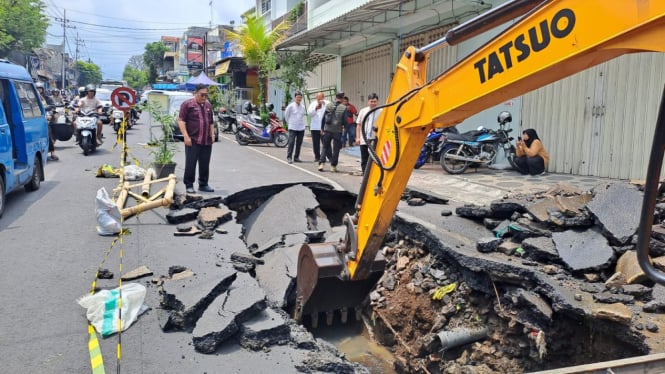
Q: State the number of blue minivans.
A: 1